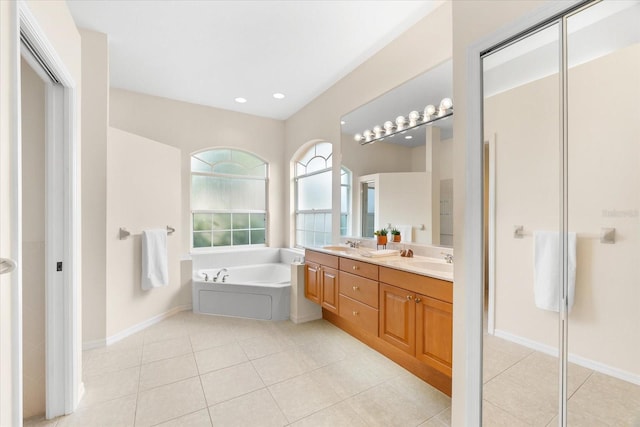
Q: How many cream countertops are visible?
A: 1